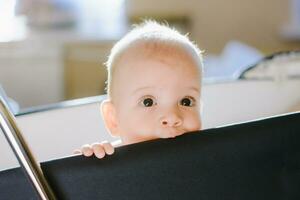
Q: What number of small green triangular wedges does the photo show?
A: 0